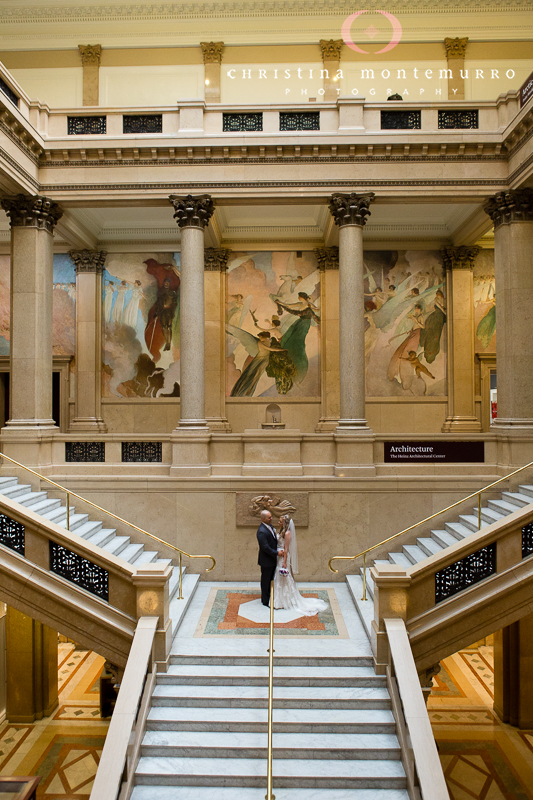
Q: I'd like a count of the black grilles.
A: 13